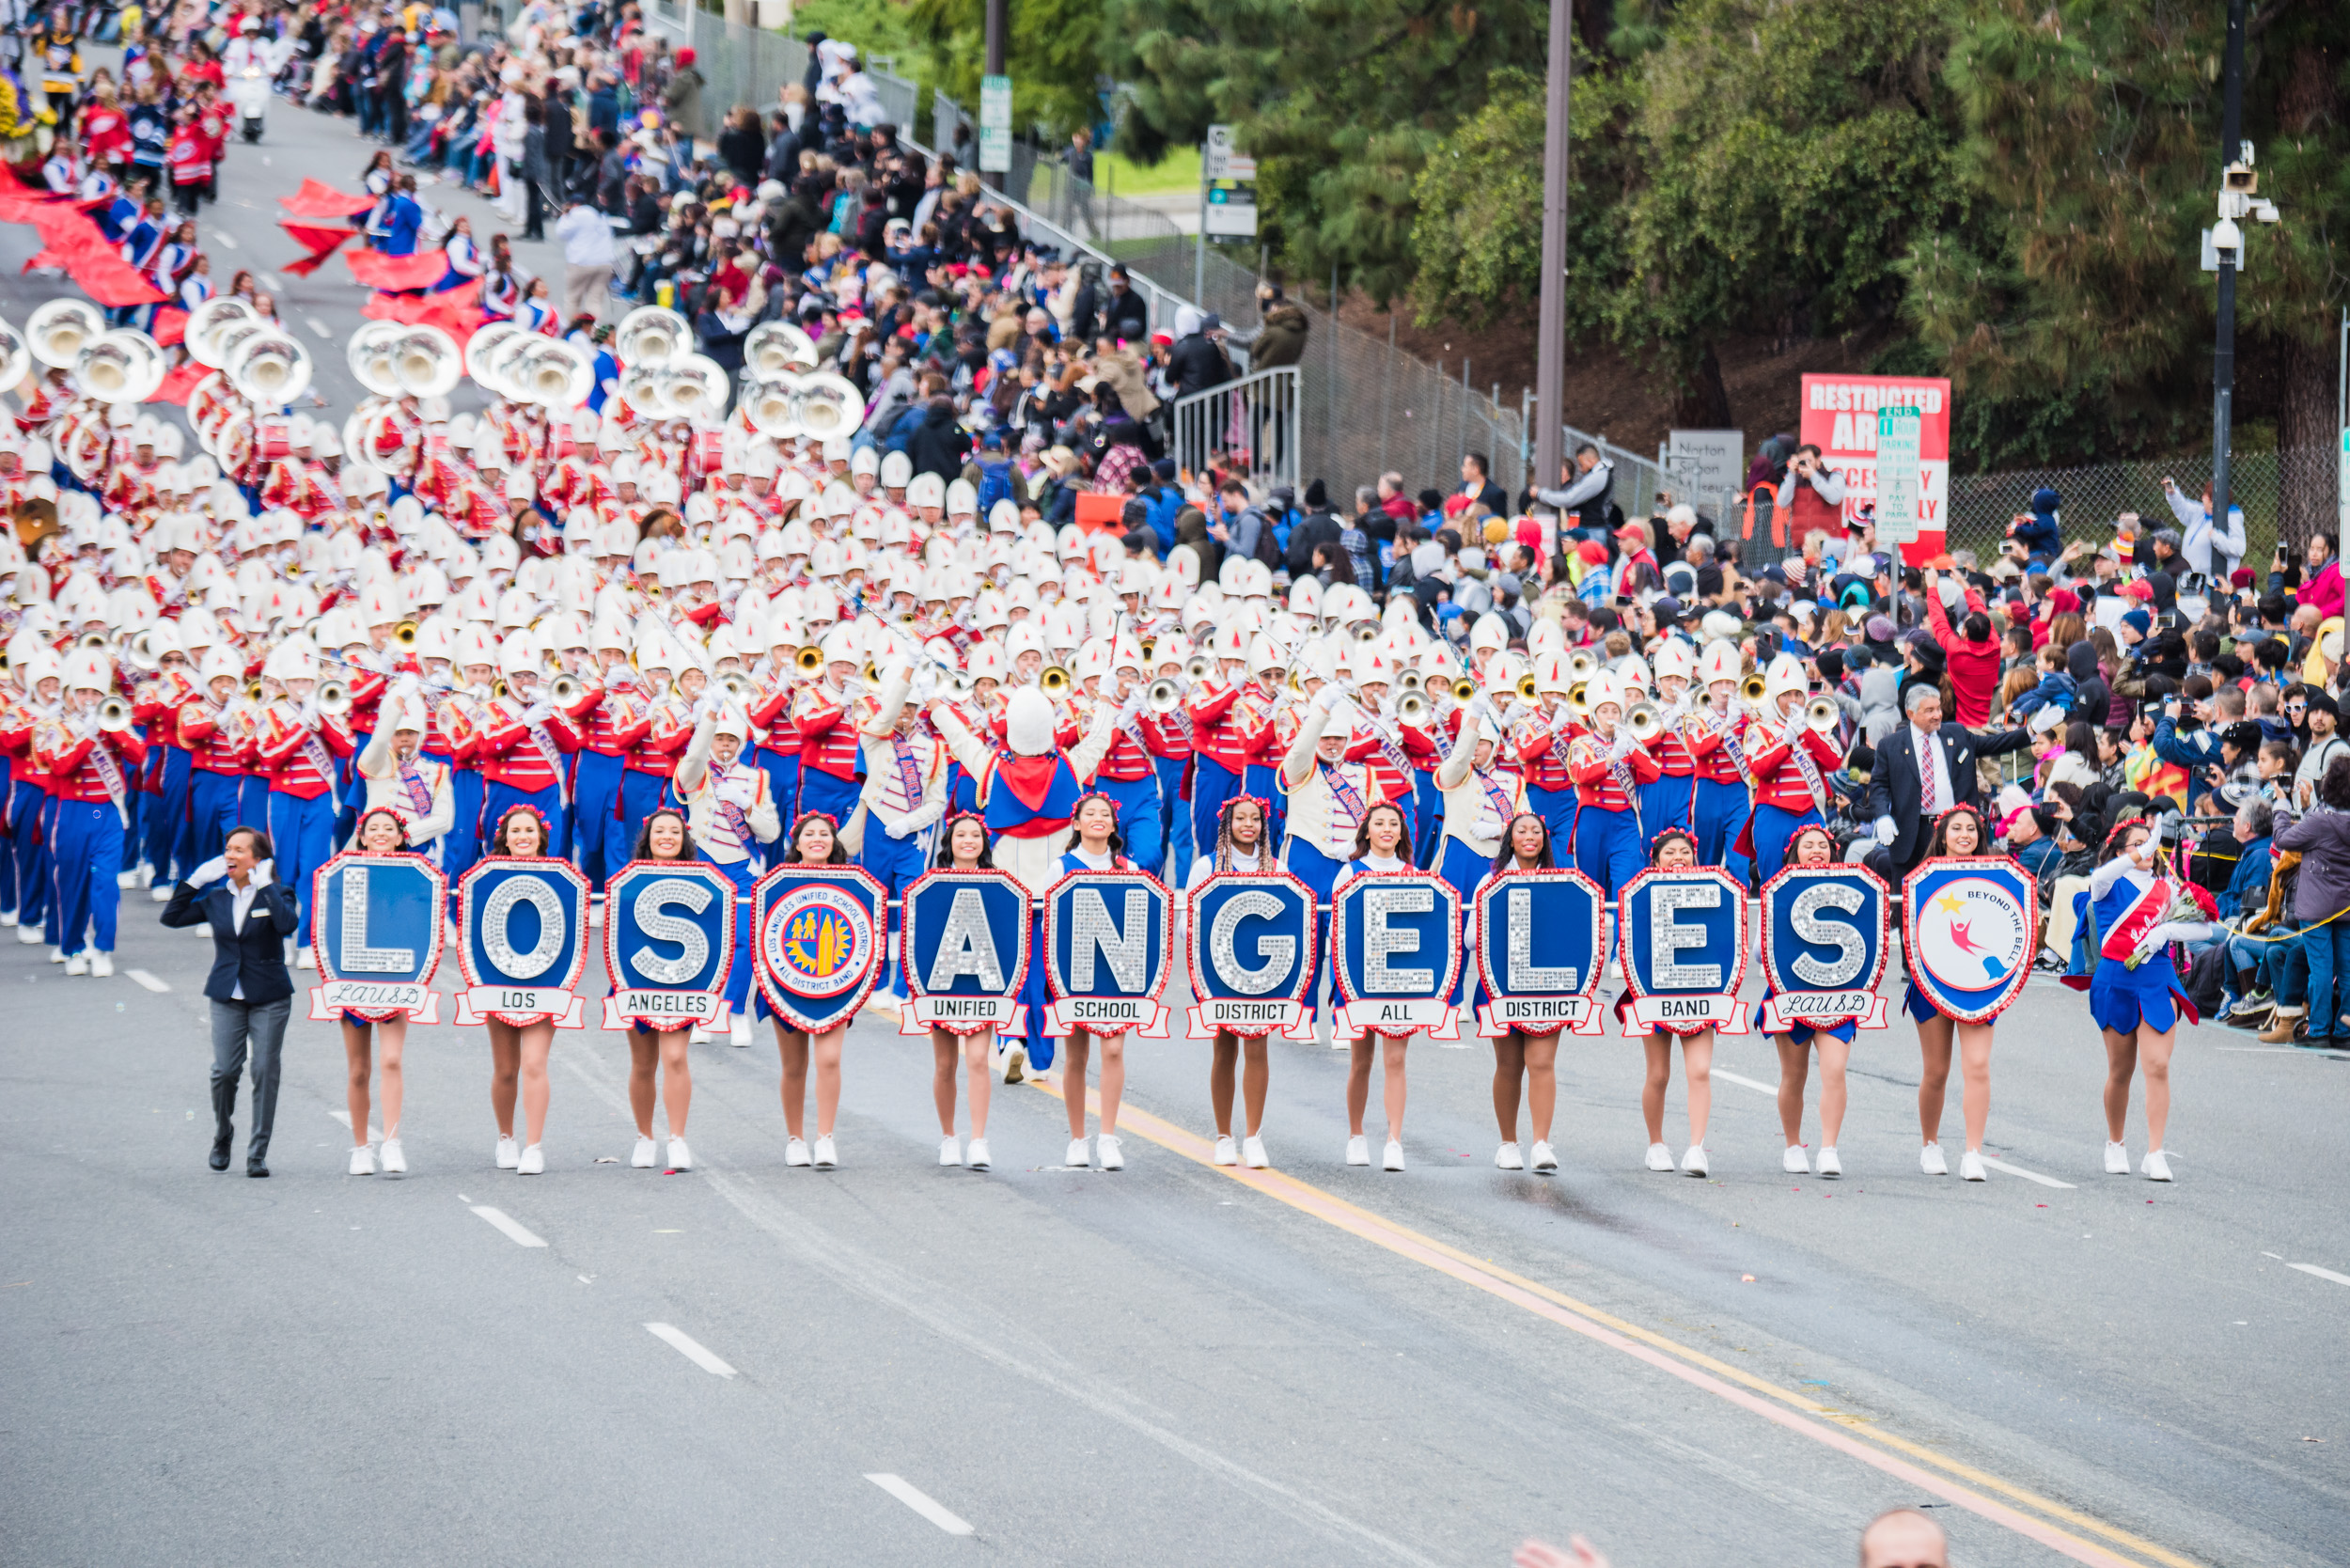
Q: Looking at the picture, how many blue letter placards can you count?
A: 10